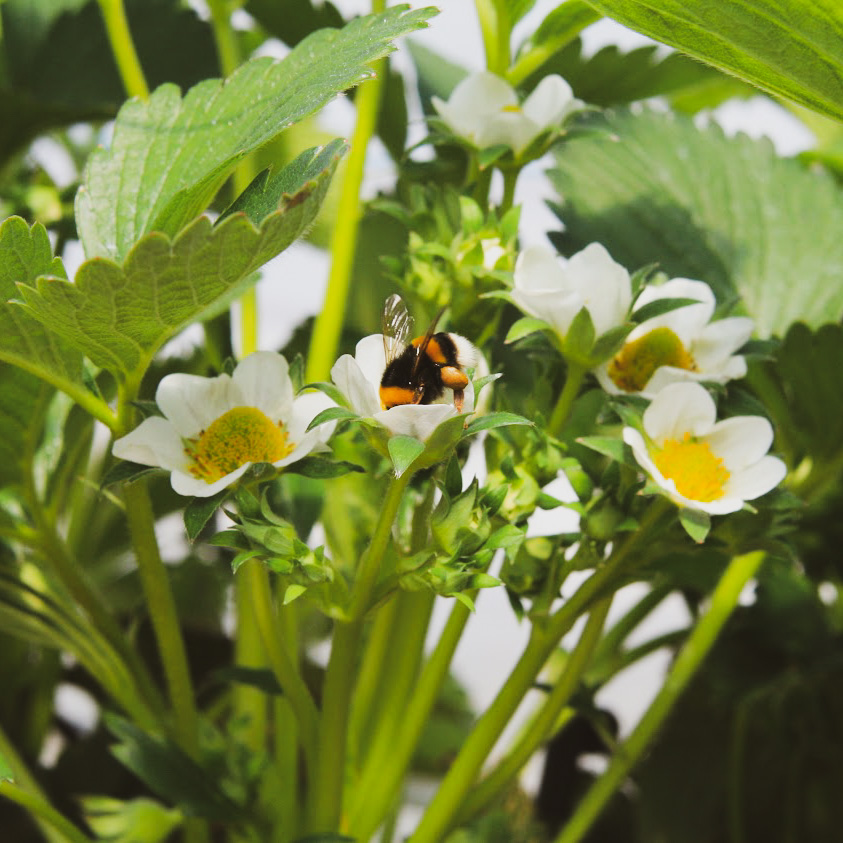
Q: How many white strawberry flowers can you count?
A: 6